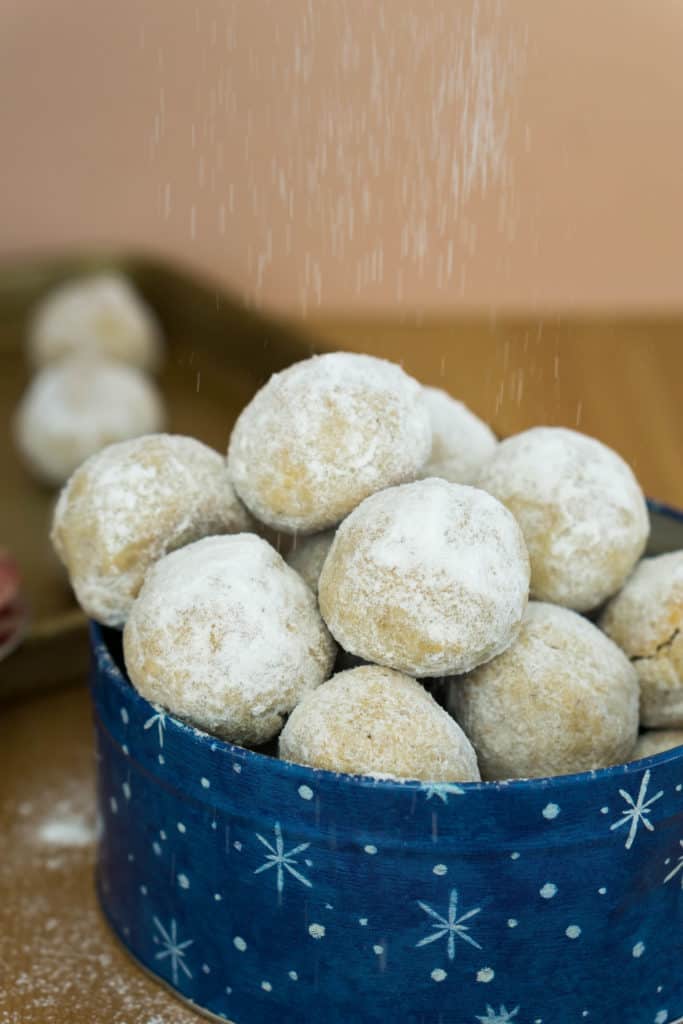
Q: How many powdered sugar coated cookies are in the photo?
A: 13